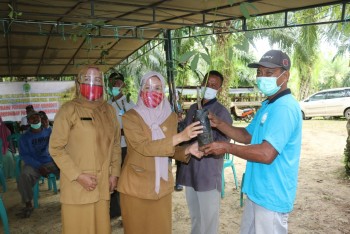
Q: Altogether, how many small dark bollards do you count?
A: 0